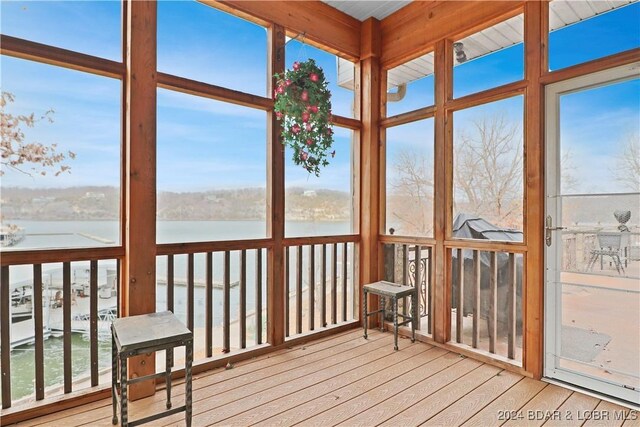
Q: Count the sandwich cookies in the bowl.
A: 0